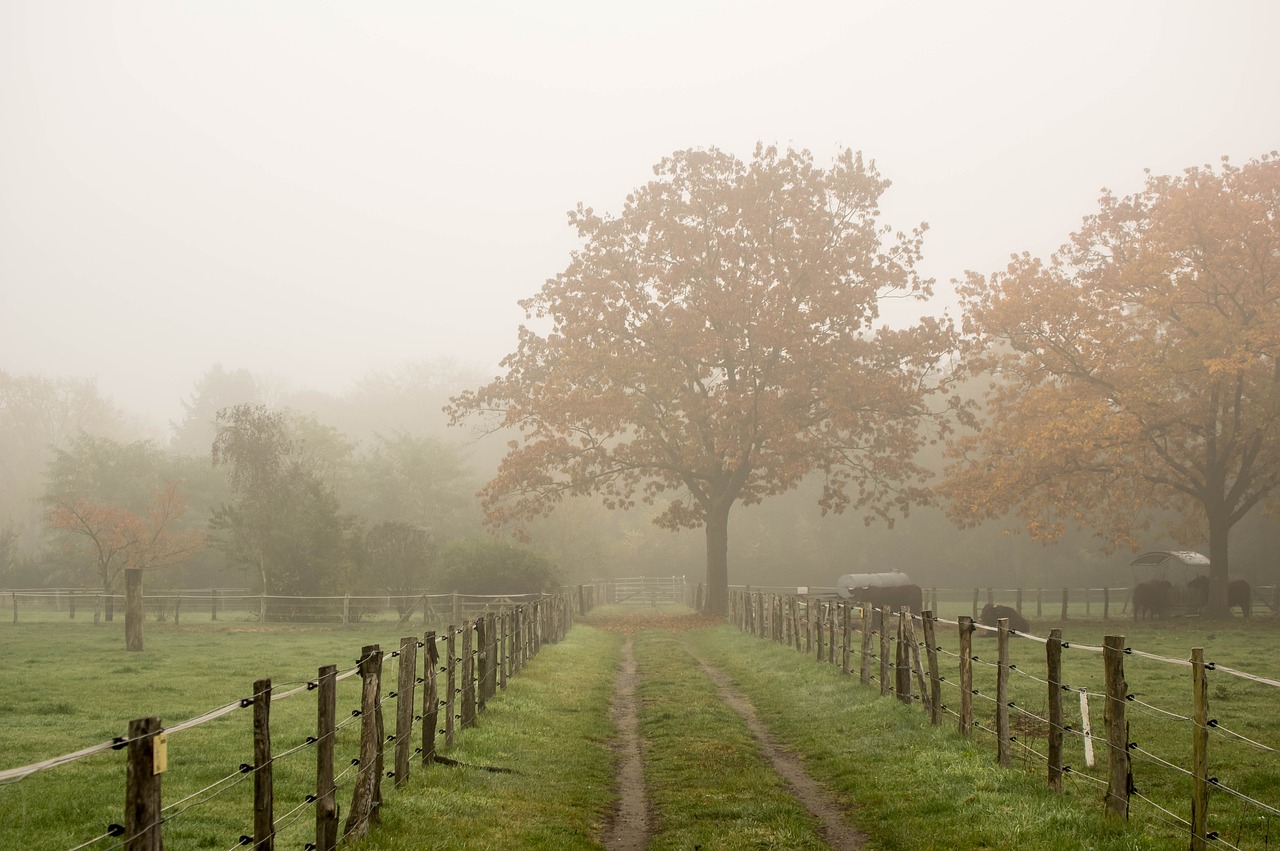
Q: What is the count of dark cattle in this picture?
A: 4